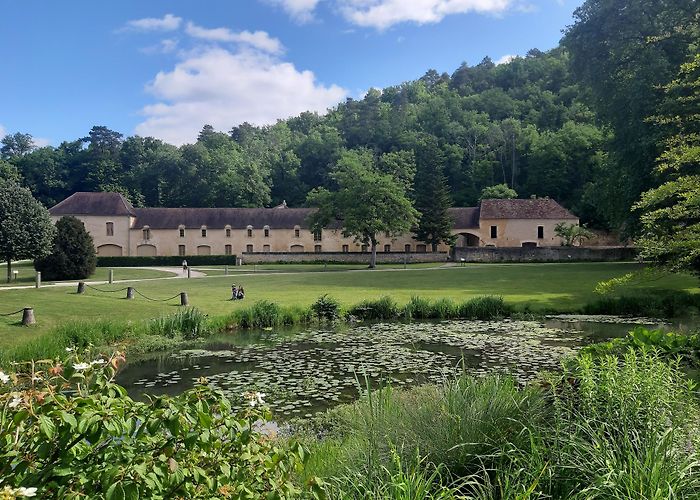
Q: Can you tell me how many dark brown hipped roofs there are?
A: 2